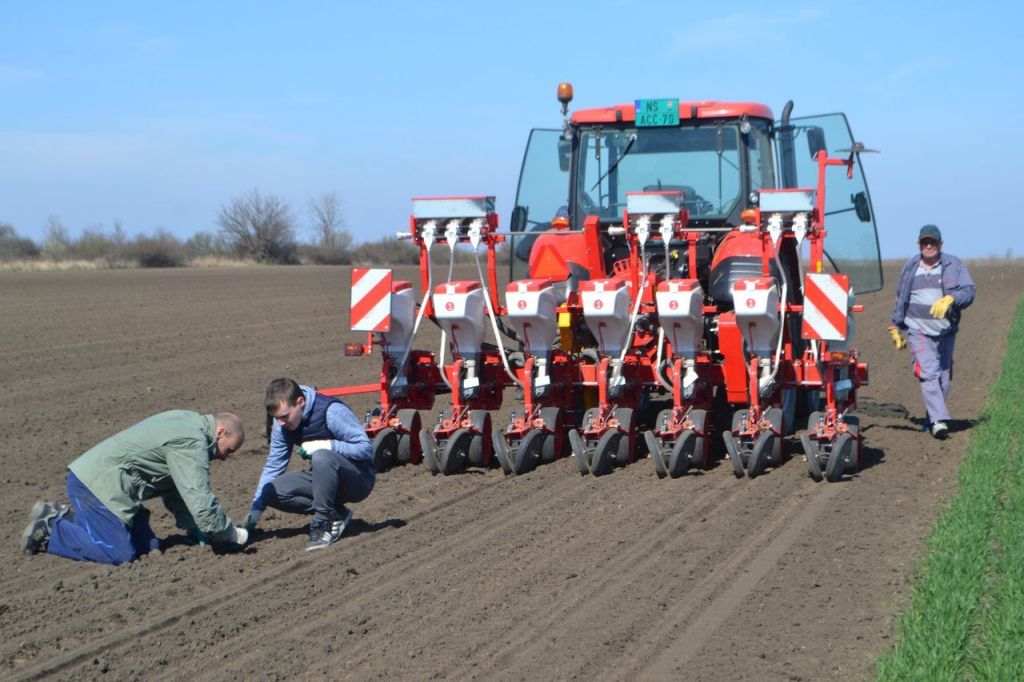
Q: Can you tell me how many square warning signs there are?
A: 2